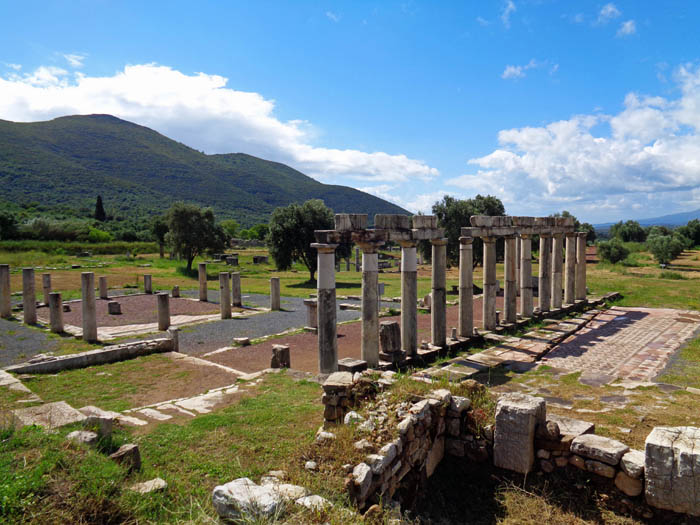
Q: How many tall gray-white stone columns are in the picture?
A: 12